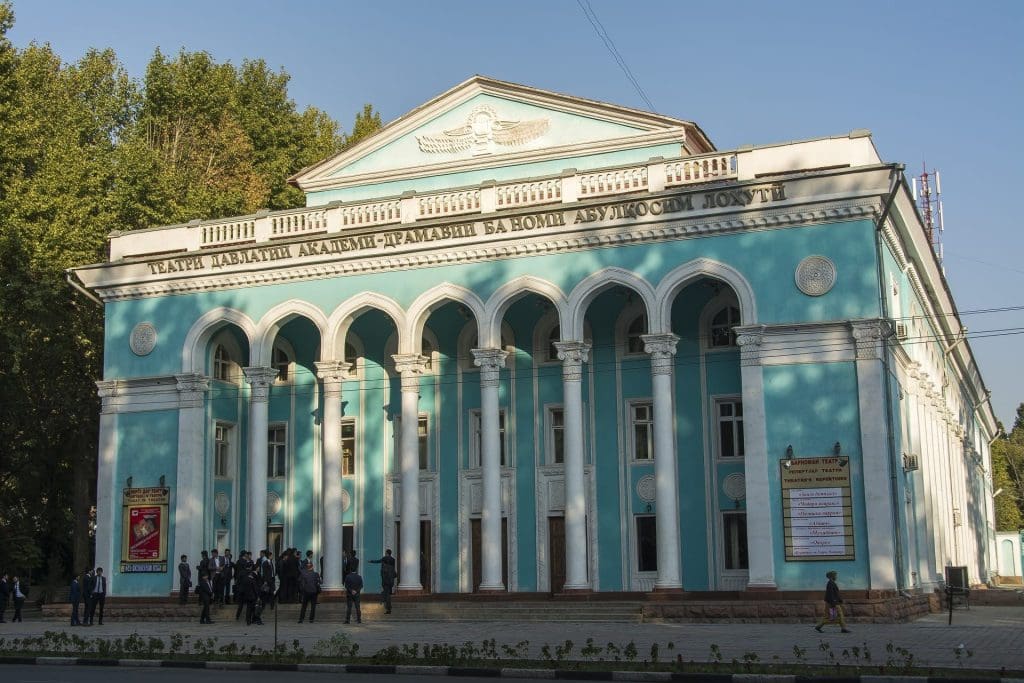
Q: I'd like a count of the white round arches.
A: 7